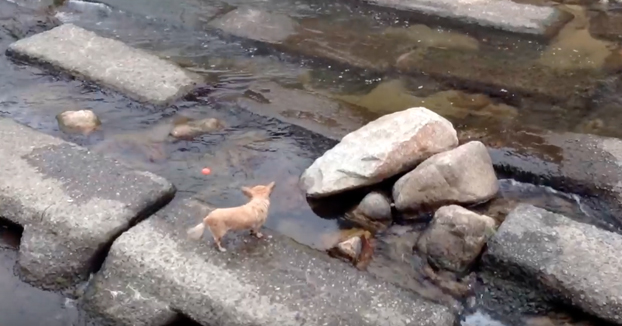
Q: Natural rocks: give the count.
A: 7